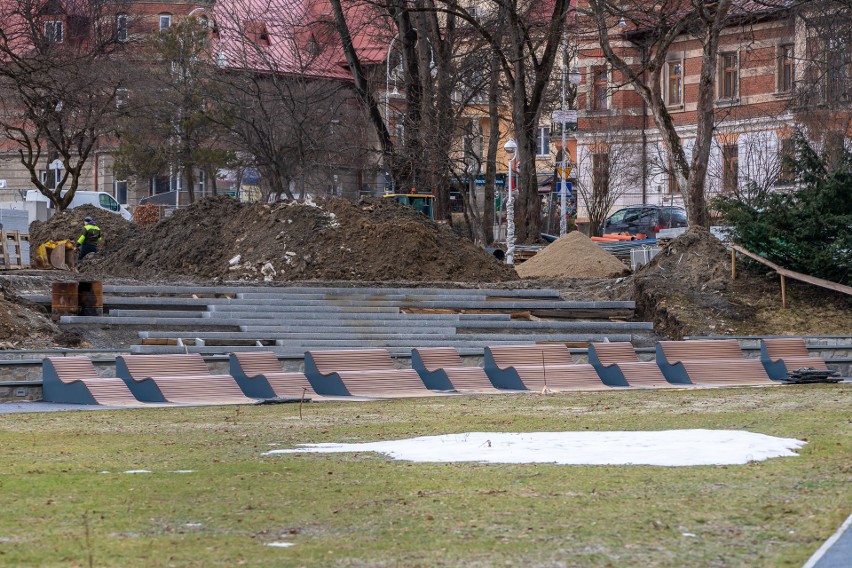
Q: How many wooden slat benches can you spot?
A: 9